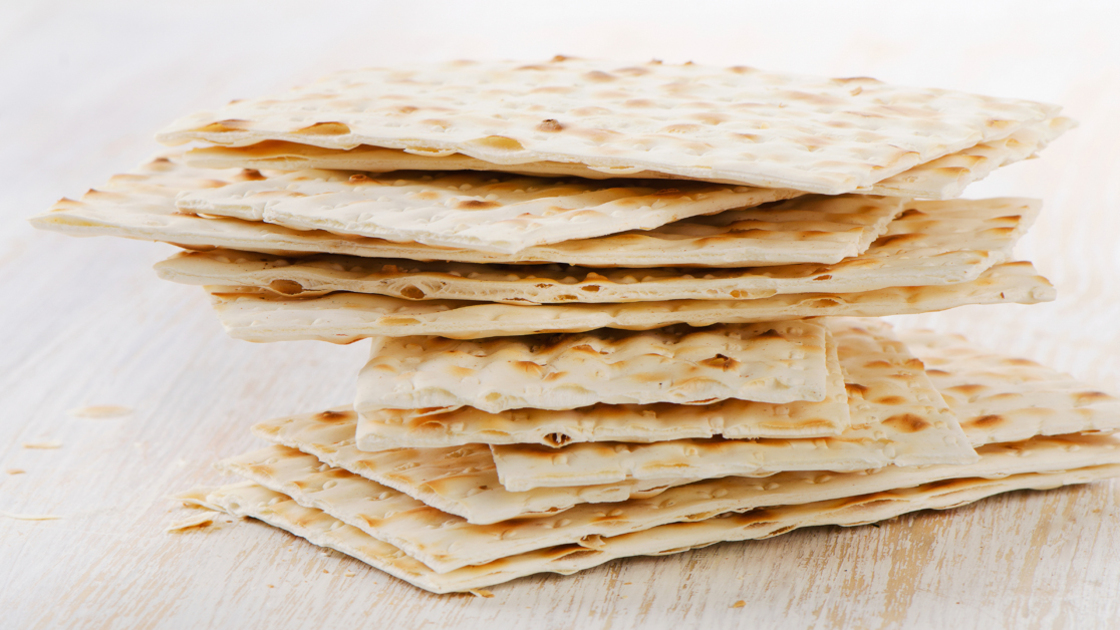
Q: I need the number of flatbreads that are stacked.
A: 12